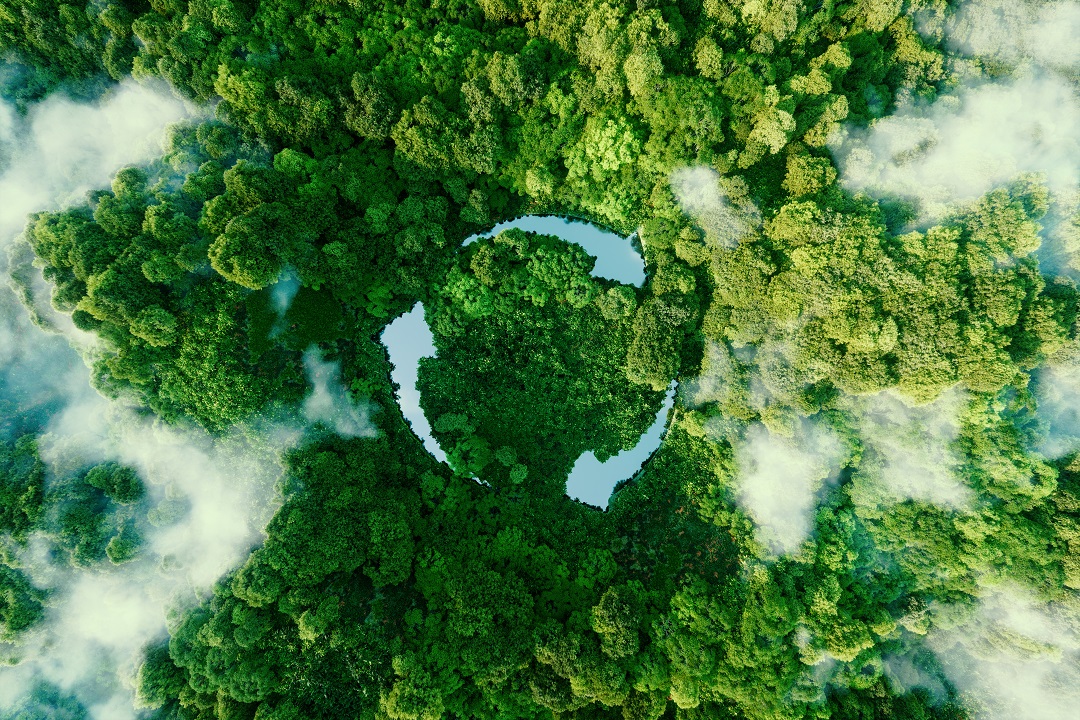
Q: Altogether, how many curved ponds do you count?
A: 3